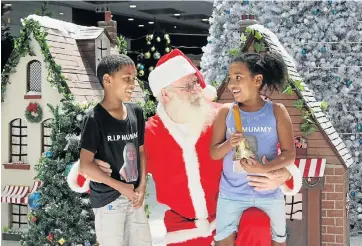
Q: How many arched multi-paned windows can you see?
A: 3